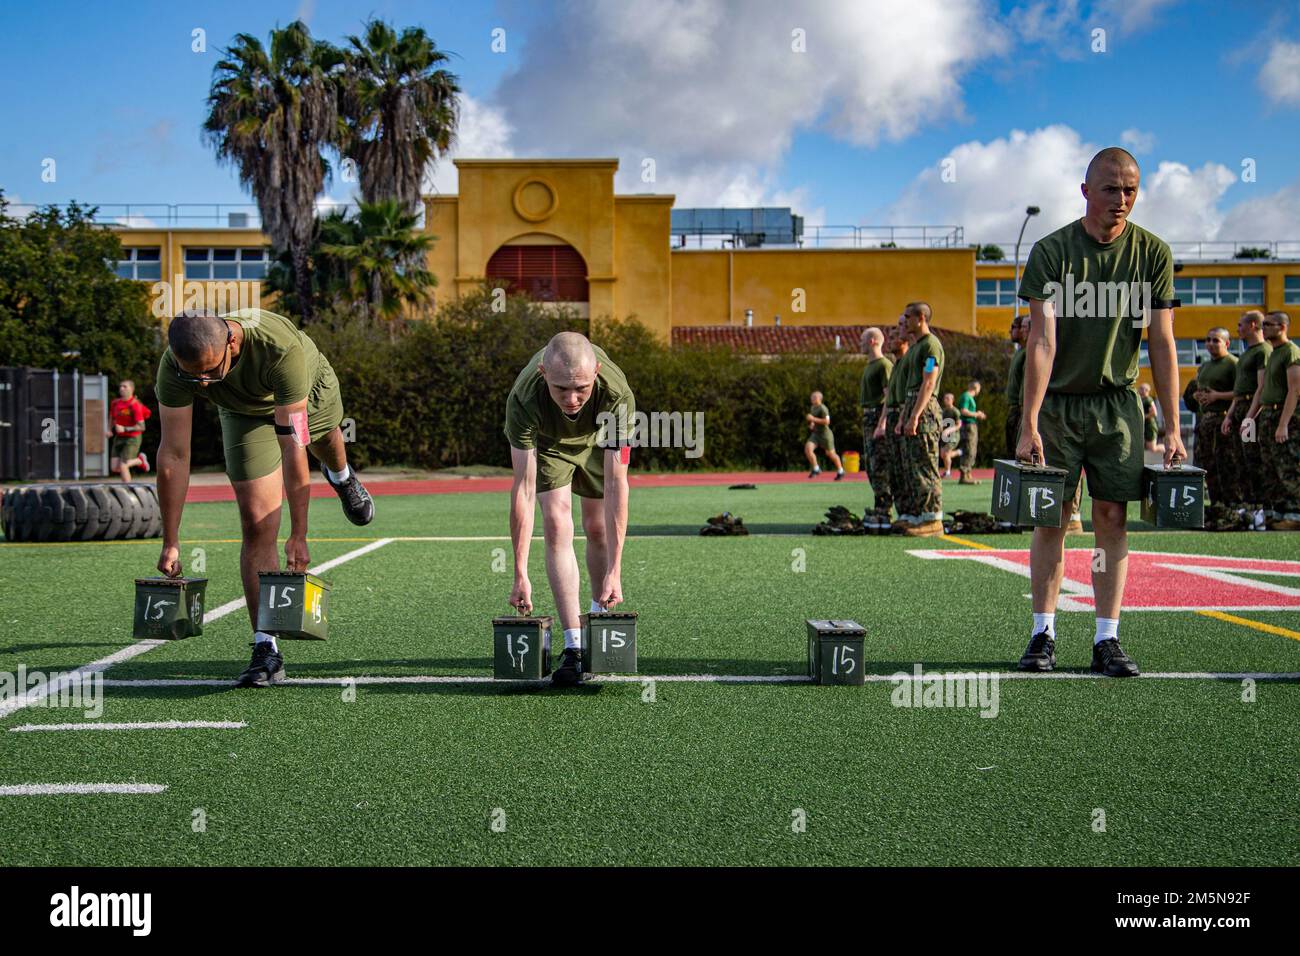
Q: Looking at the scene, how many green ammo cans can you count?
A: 7